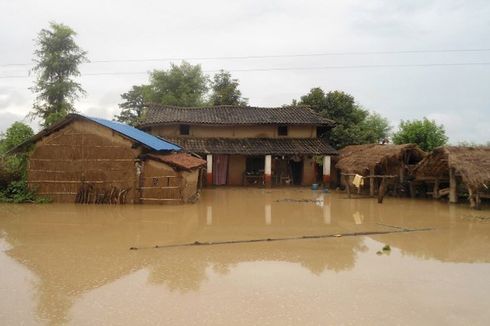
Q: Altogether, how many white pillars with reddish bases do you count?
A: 3